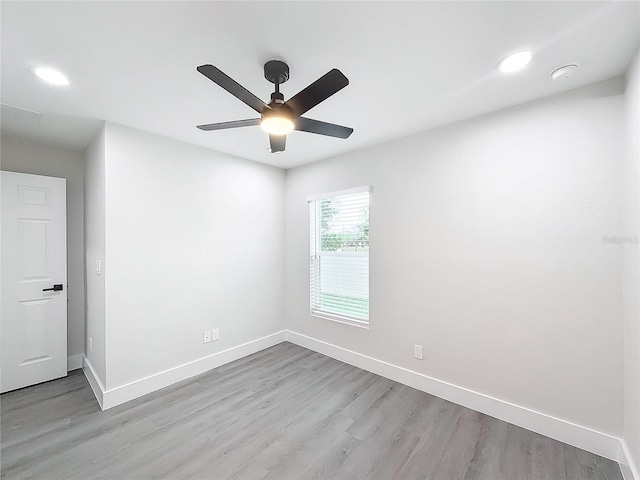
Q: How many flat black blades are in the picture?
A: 5